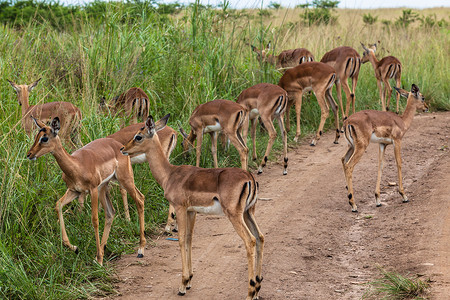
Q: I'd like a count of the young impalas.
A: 12